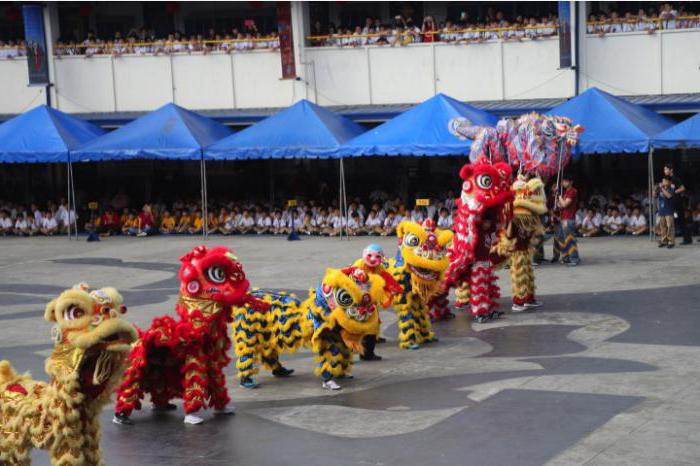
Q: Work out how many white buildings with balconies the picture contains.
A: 1